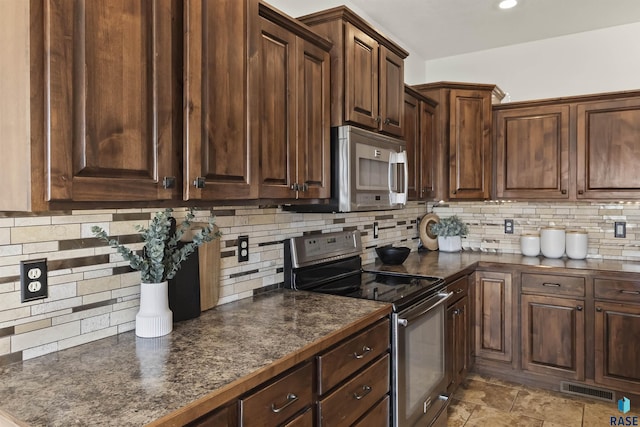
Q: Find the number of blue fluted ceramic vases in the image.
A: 0